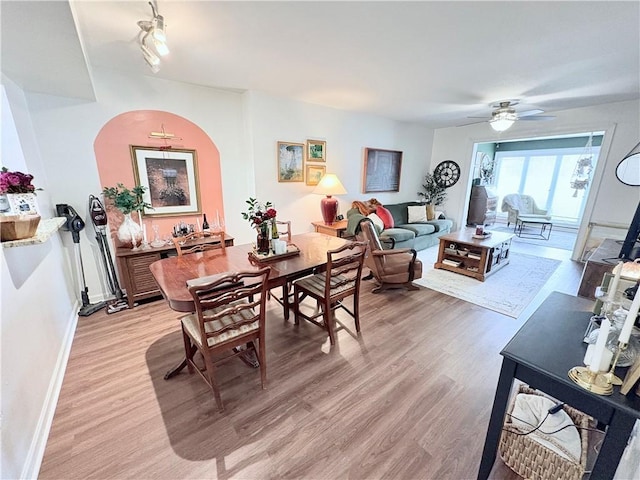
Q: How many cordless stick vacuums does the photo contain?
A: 2